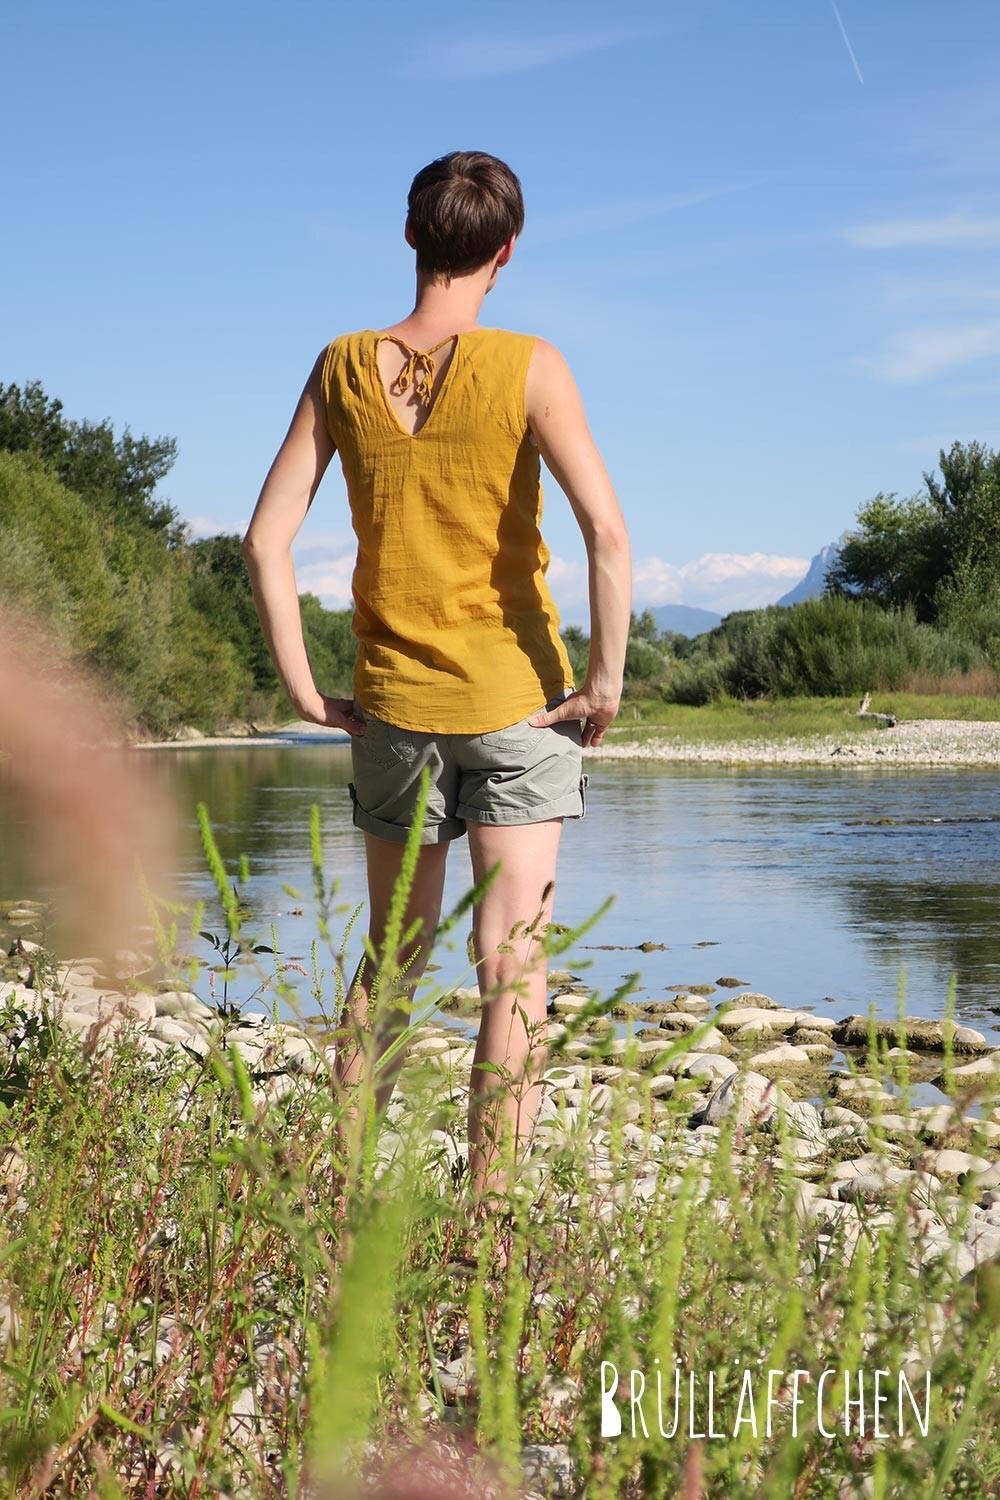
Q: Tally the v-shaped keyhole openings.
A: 1